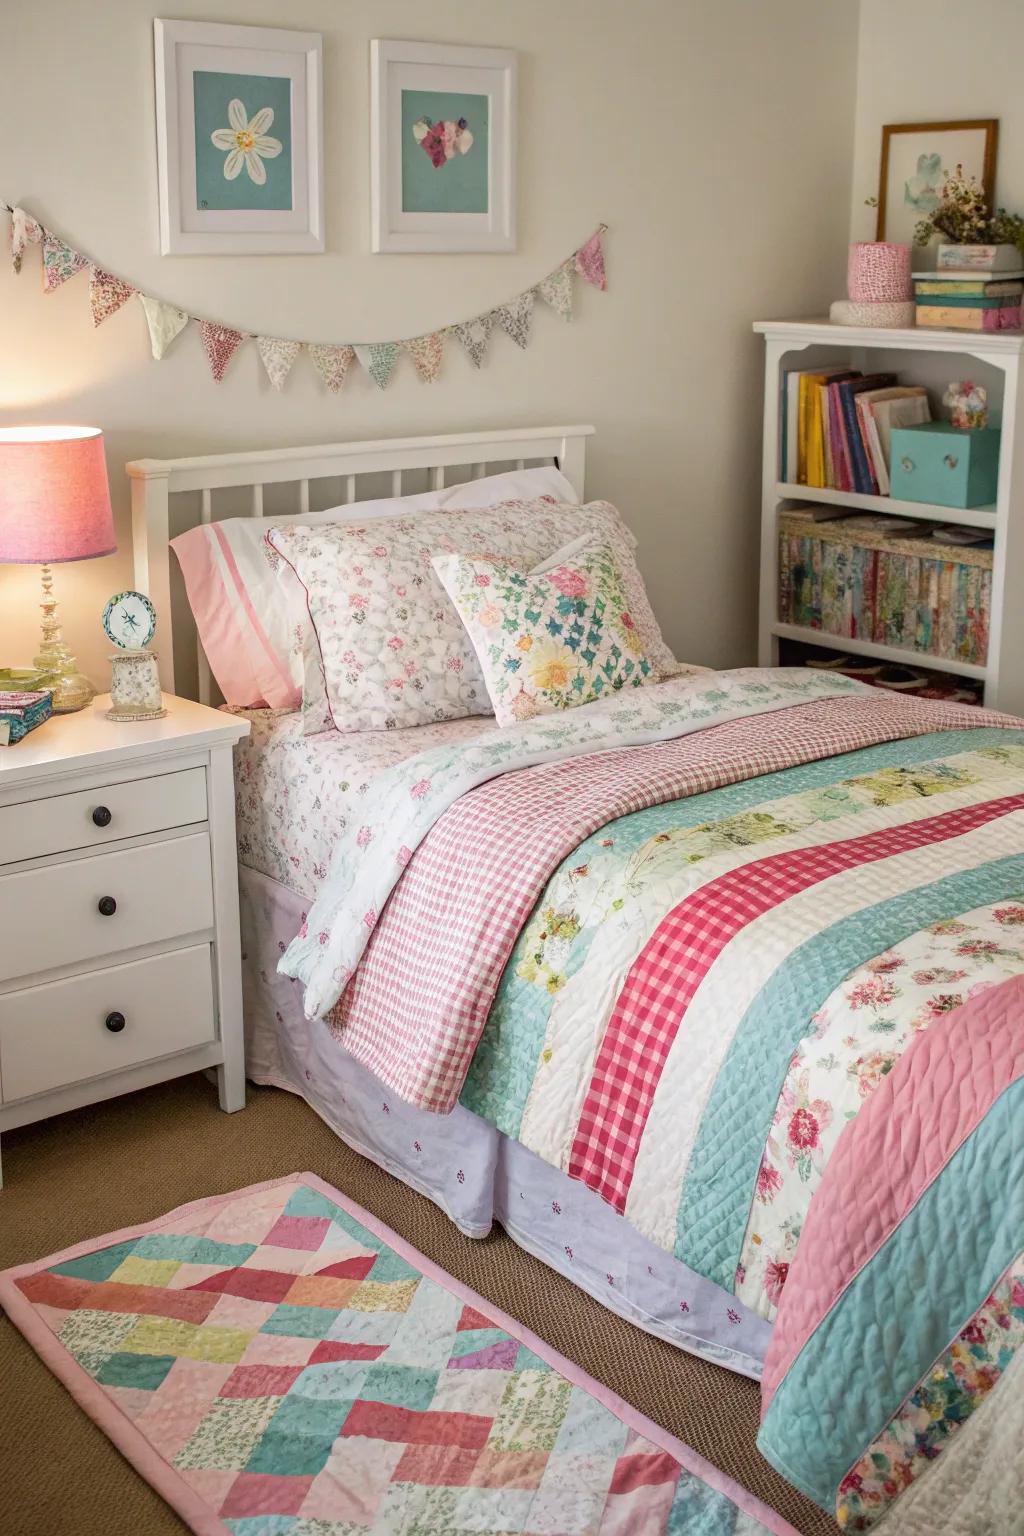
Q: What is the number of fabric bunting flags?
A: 13